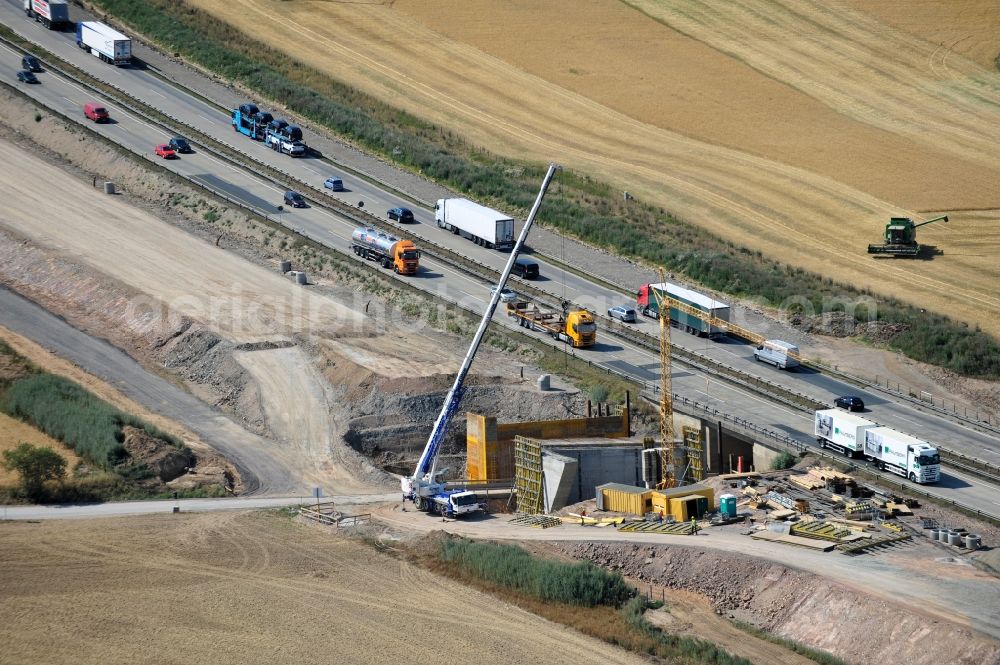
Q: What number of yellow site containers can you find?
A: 3